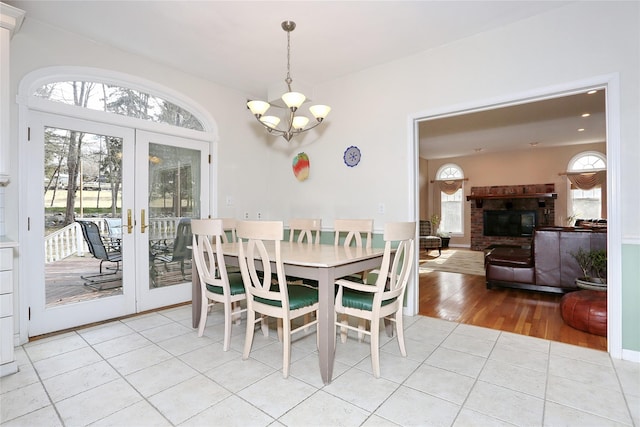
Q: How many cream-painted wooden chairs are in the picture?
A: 6